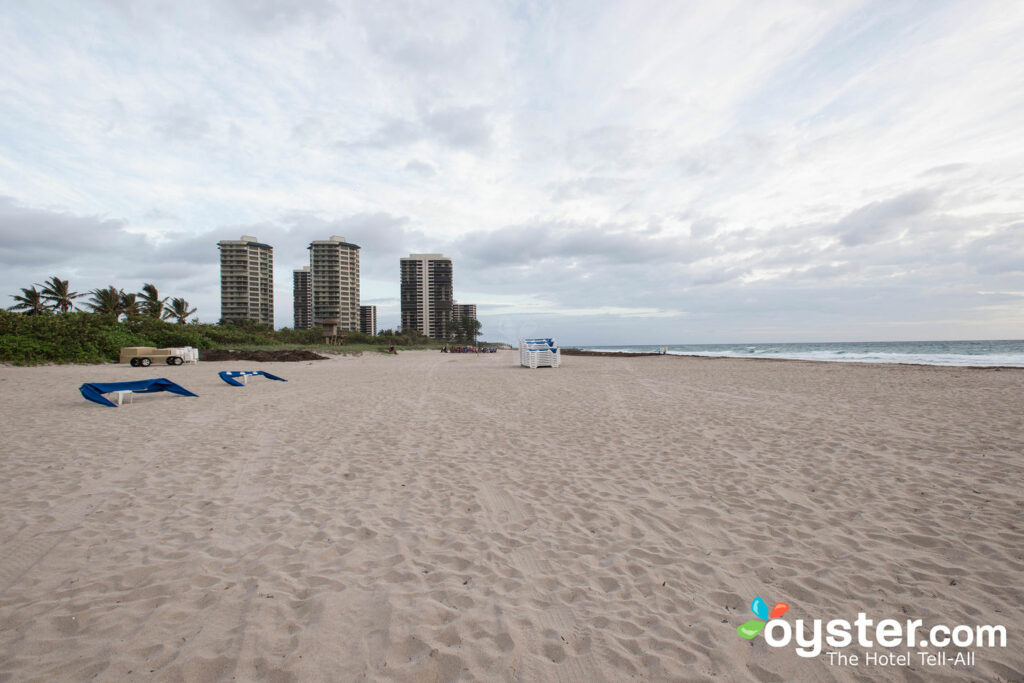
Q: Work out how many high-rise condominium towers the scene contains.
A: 6